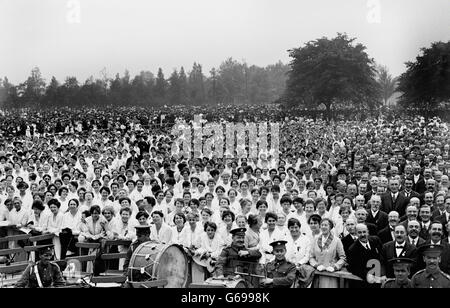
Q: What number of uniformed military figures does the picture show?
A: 6